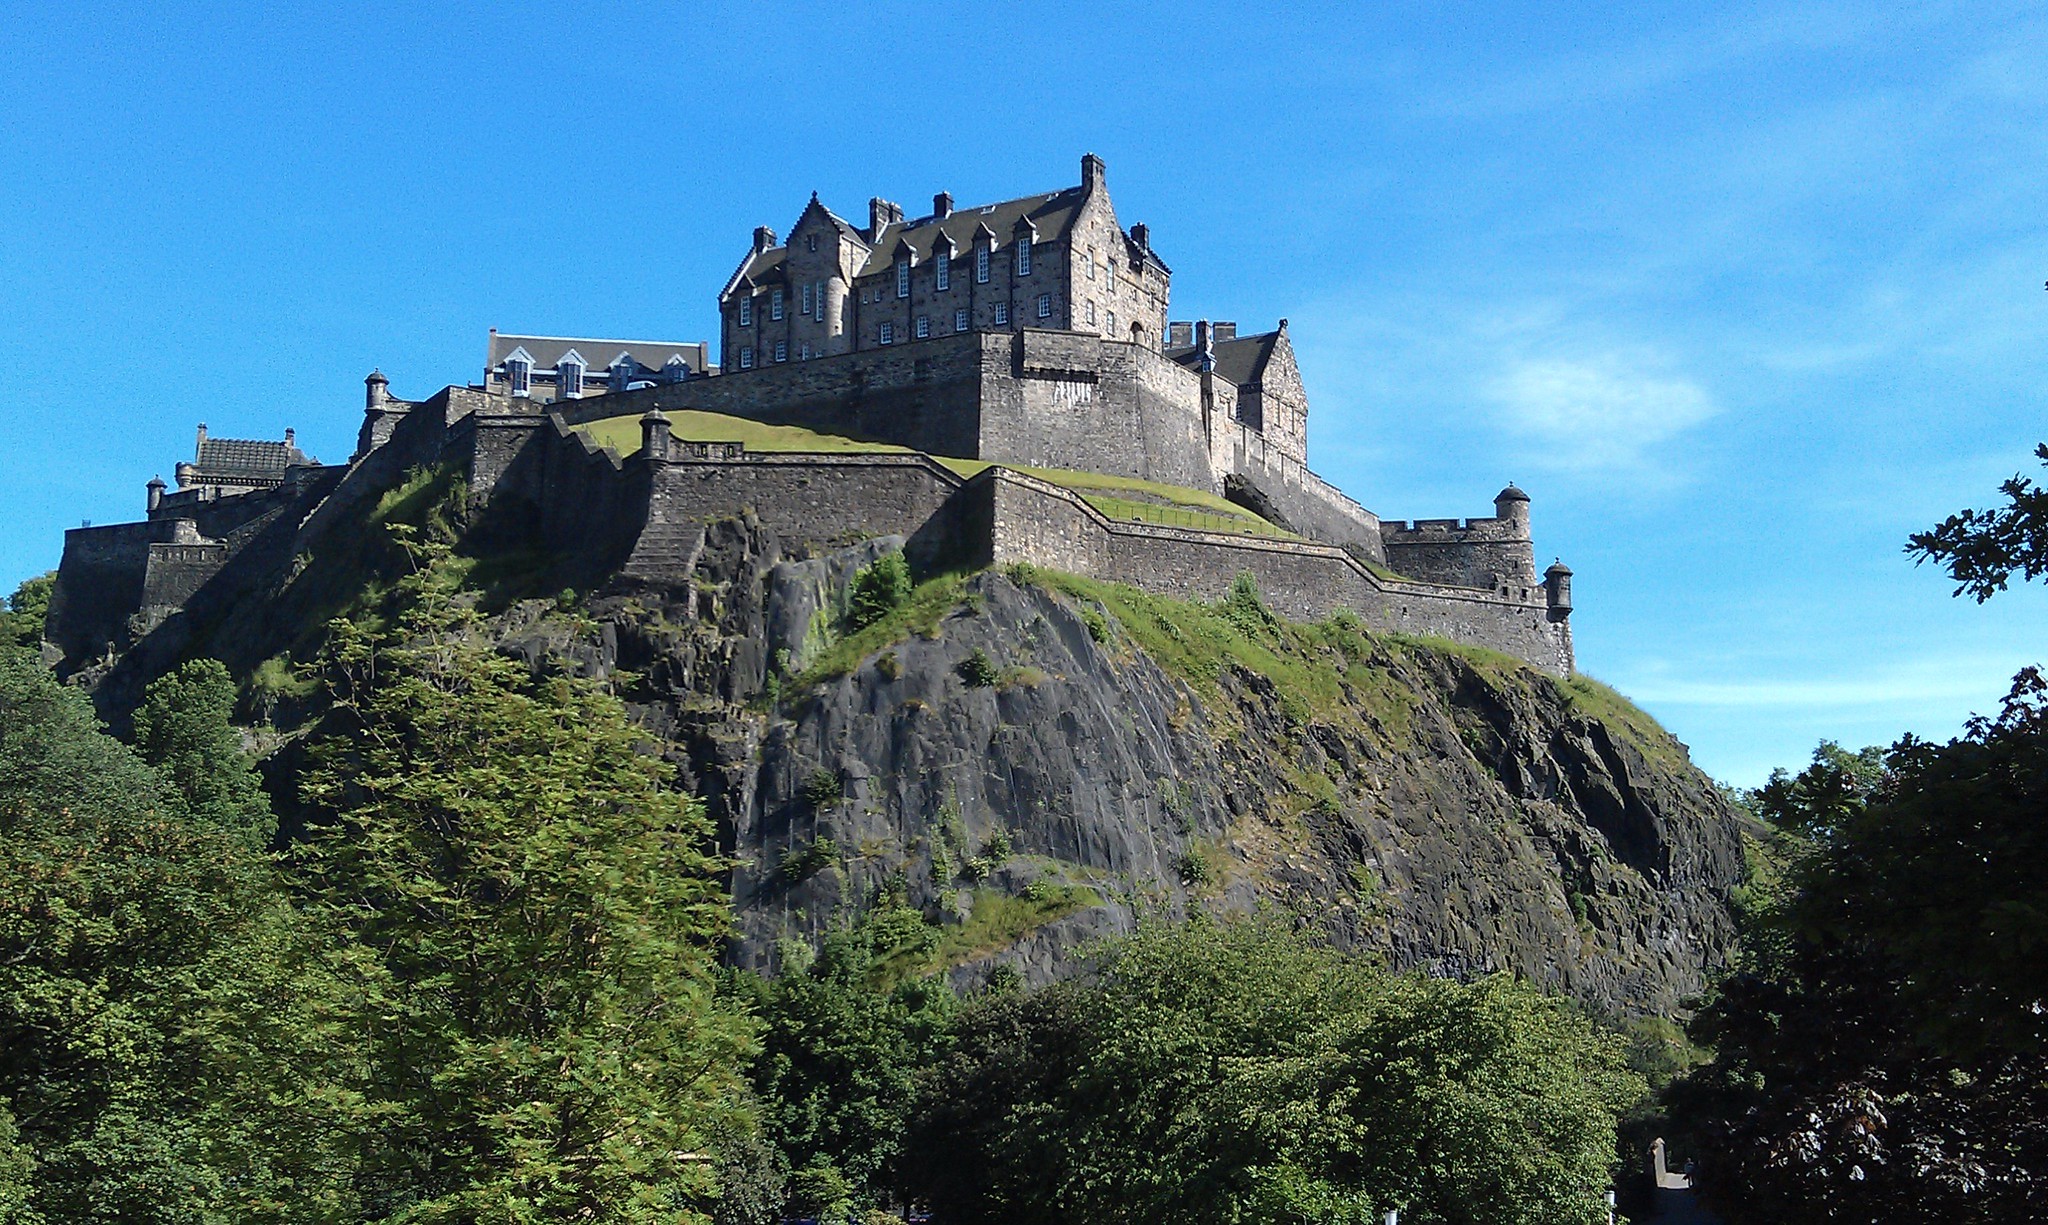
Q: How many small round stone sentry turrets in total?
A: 5